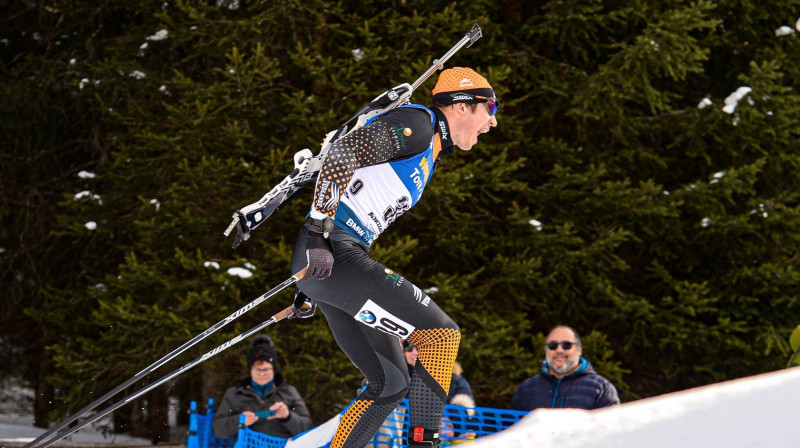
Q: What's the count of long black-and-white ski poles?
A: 2